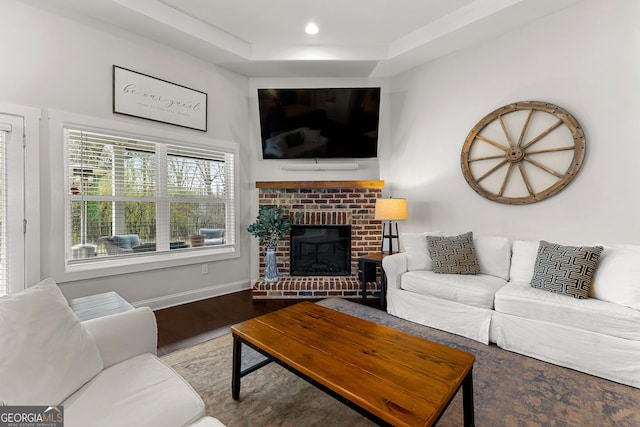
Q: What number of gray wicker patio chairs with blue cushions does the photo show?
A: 2